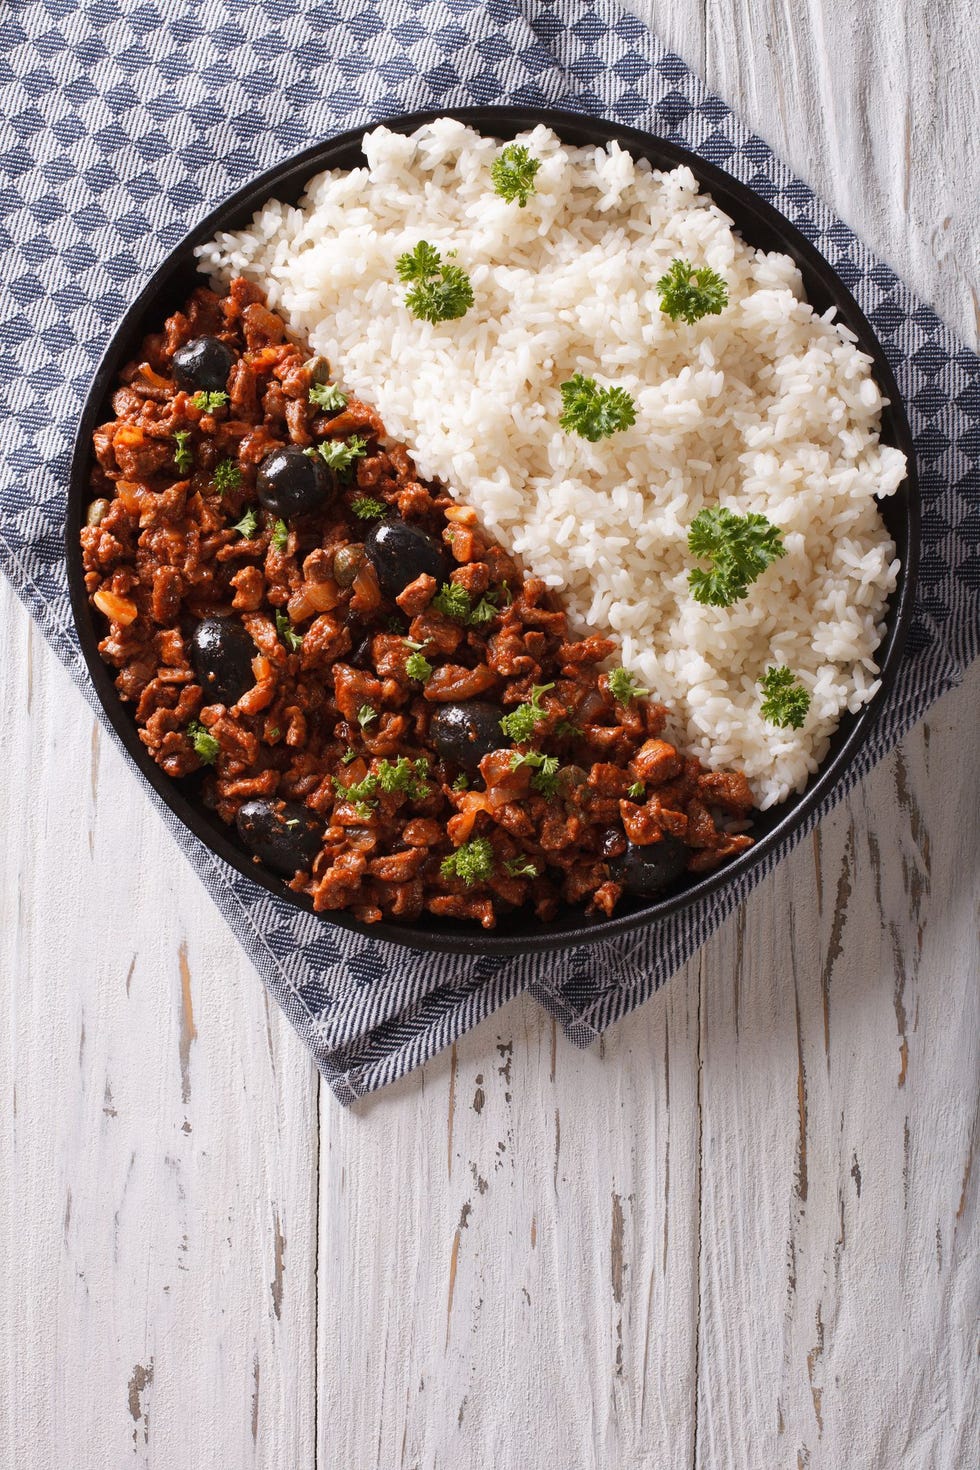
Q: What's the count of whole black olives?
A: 7